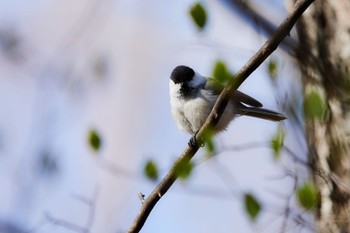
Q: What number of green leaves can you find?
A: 11